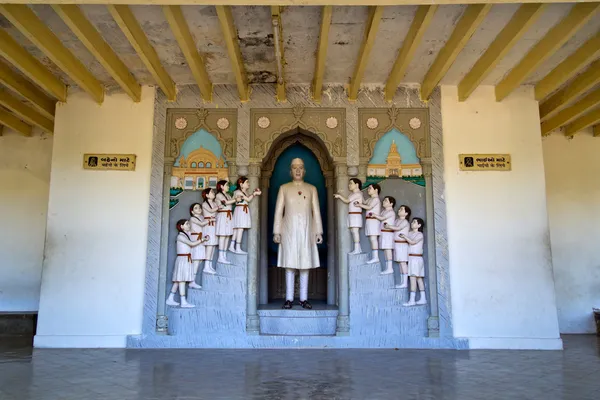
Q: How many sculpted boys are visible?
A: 5